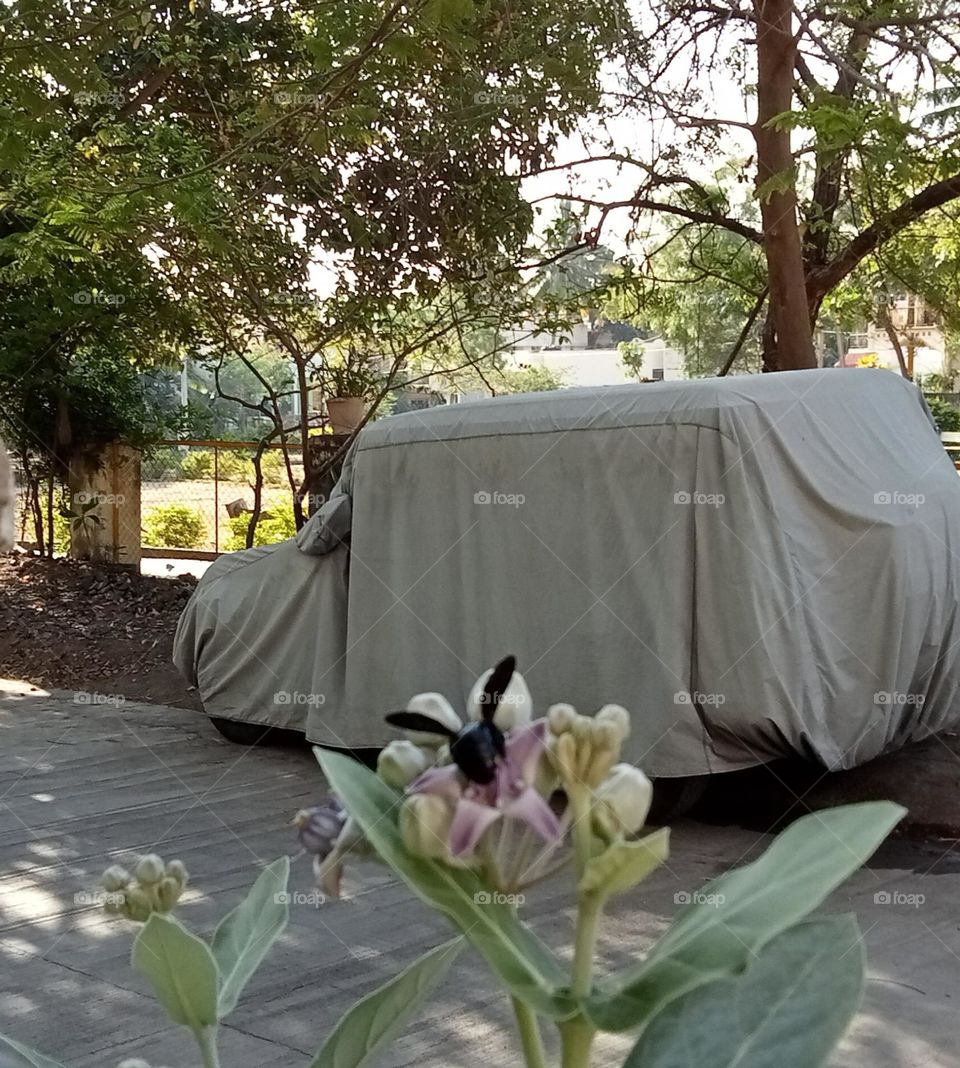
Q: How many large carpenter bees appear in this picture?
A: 1